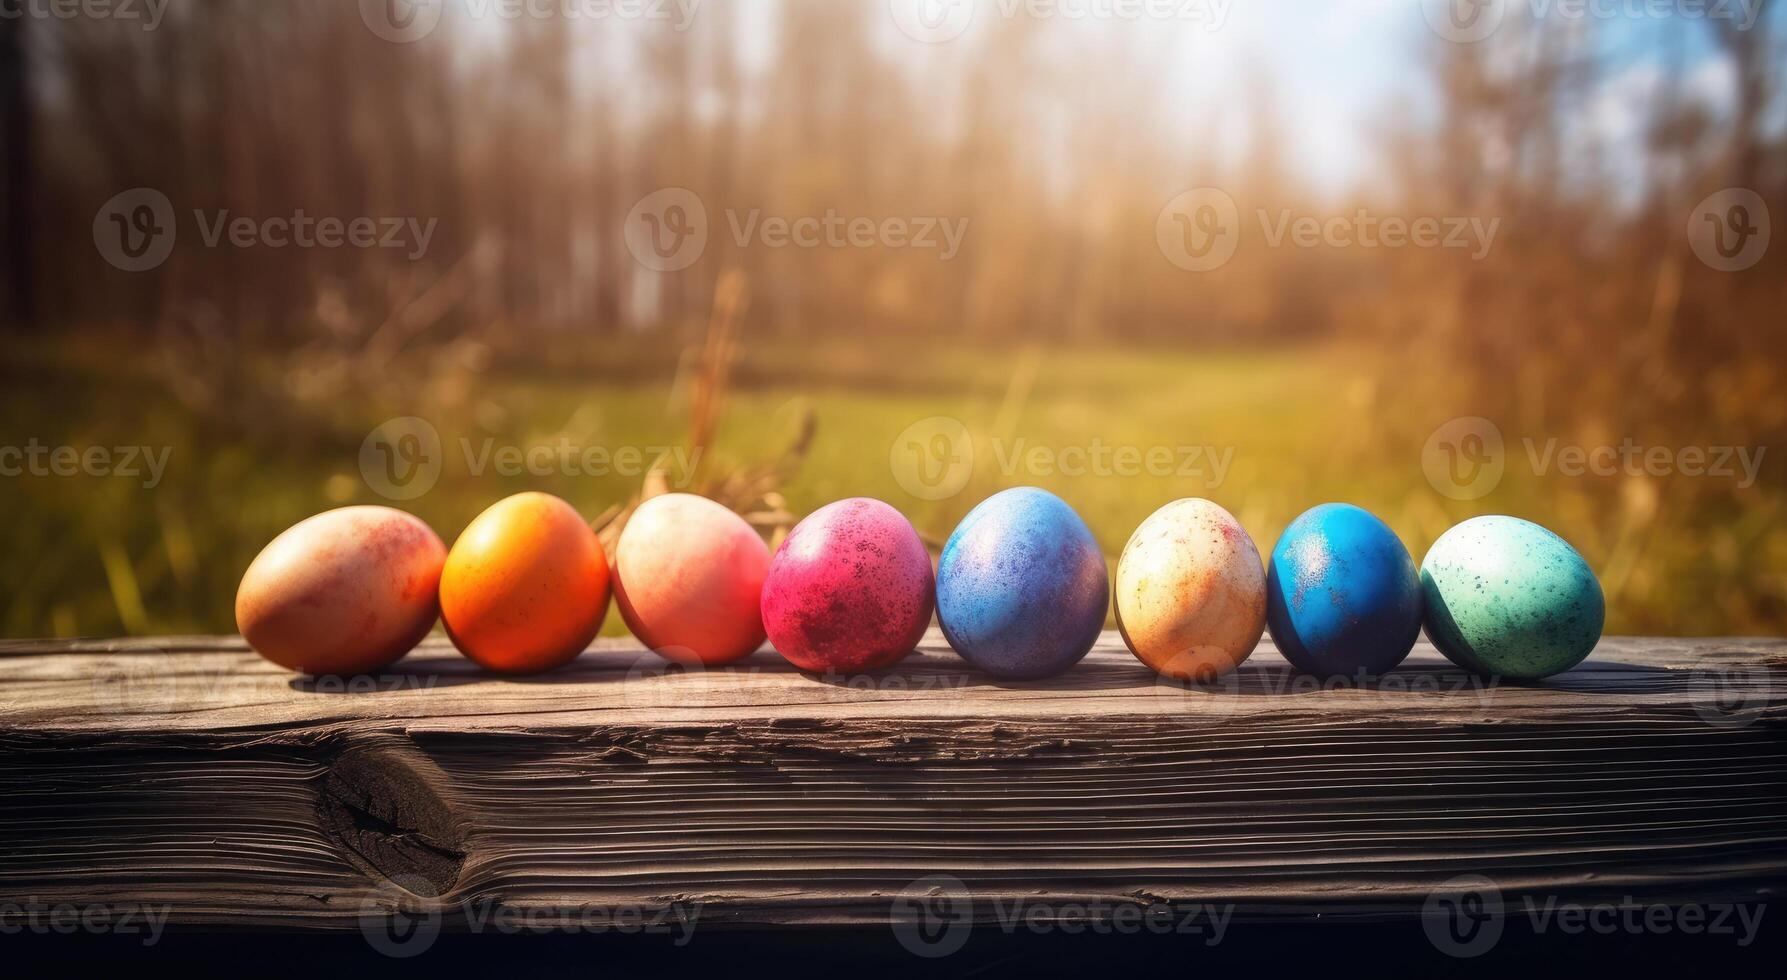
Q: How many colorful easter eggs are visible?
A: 8